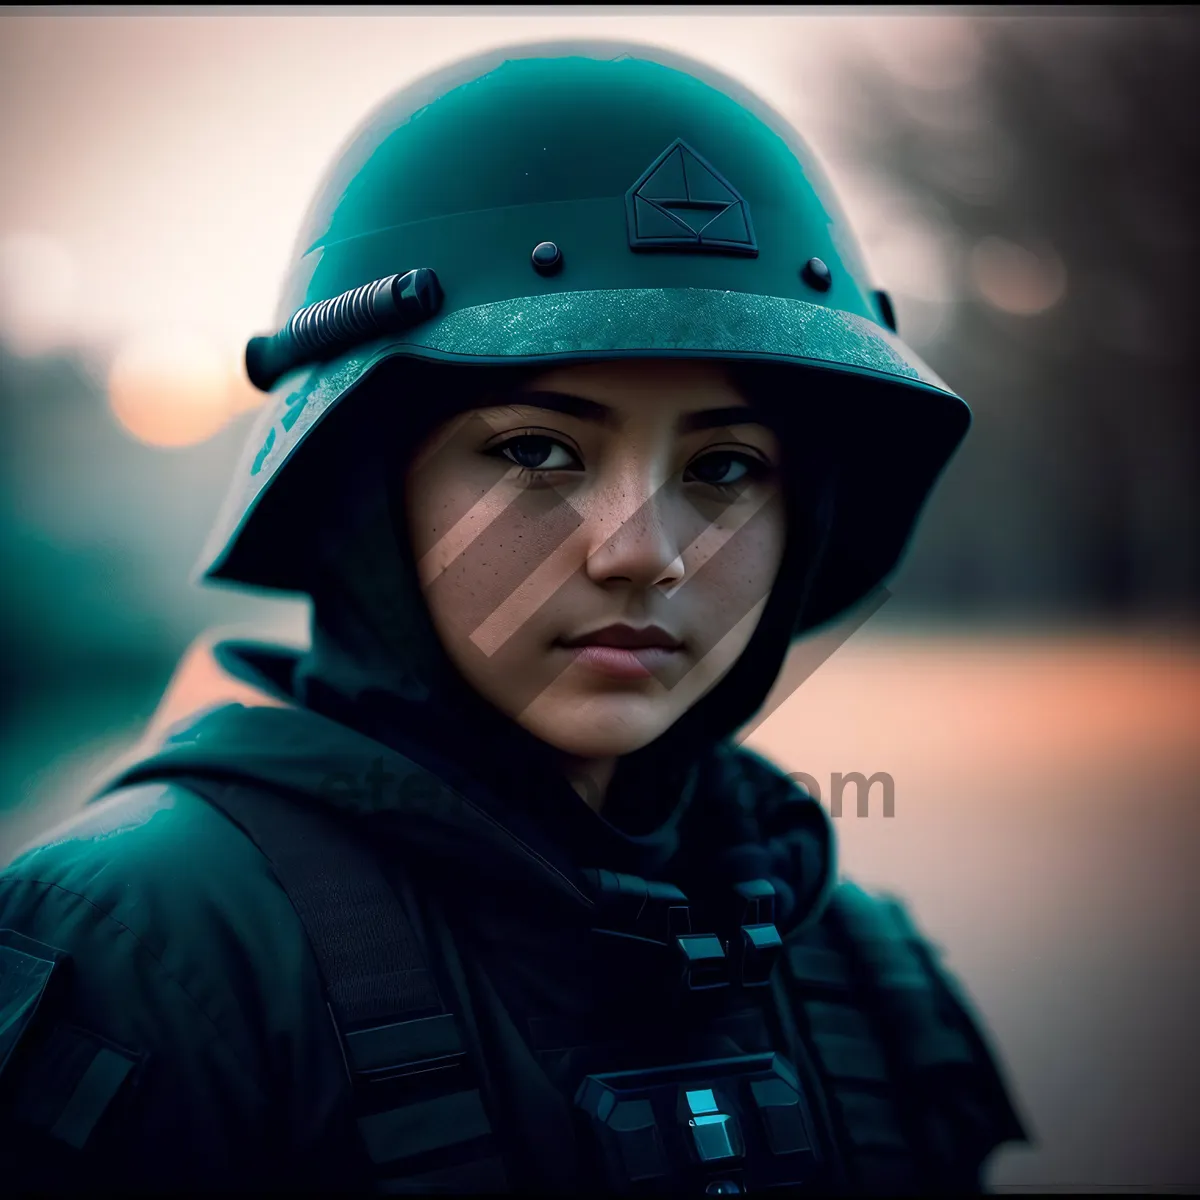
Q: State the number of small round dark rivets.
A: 2